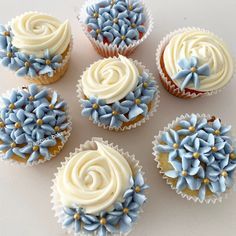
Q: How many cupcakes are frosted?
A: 7